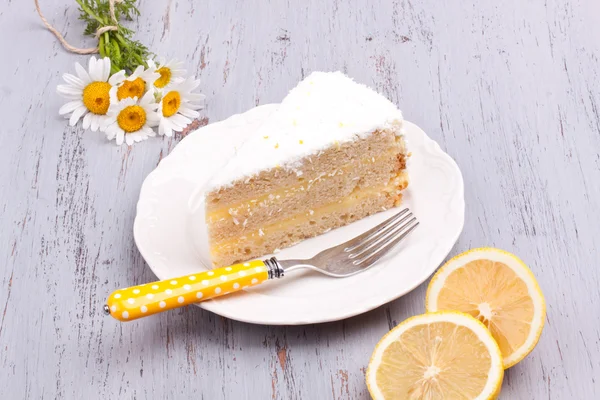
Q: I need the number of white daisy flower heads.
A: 5